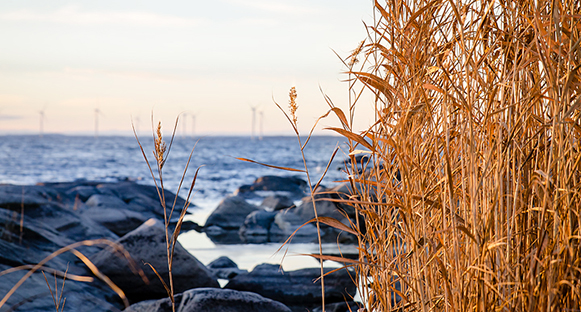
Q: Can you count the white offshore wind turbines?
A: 7